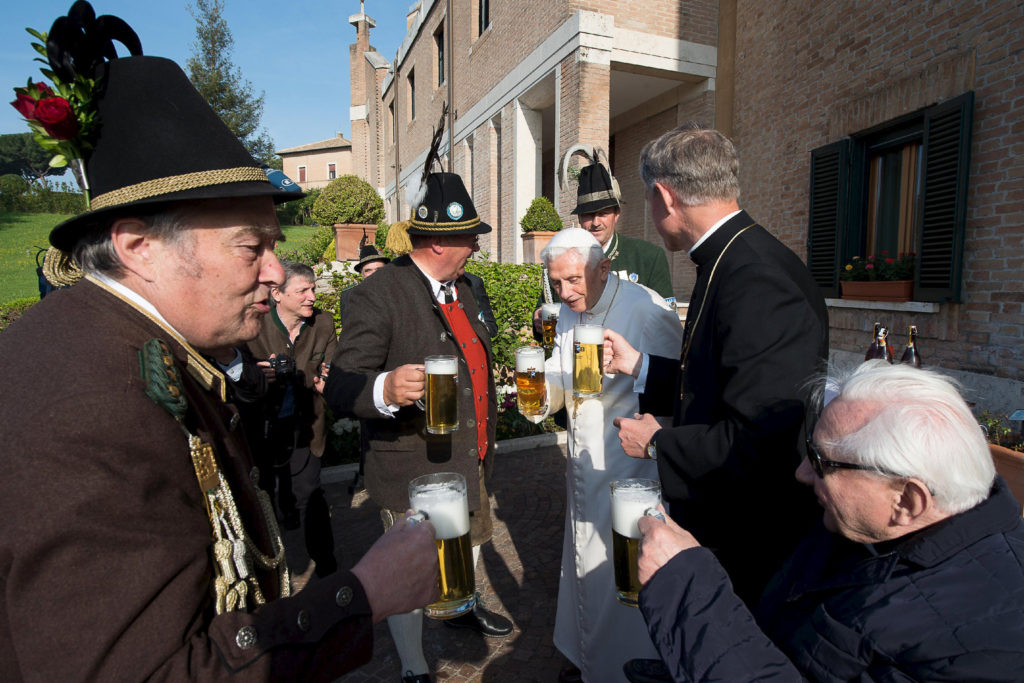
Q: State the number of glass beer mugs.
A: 6